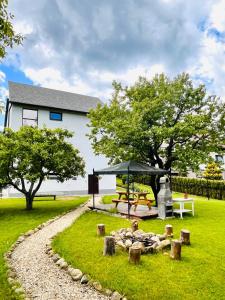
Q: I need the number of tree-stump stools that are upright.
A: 7